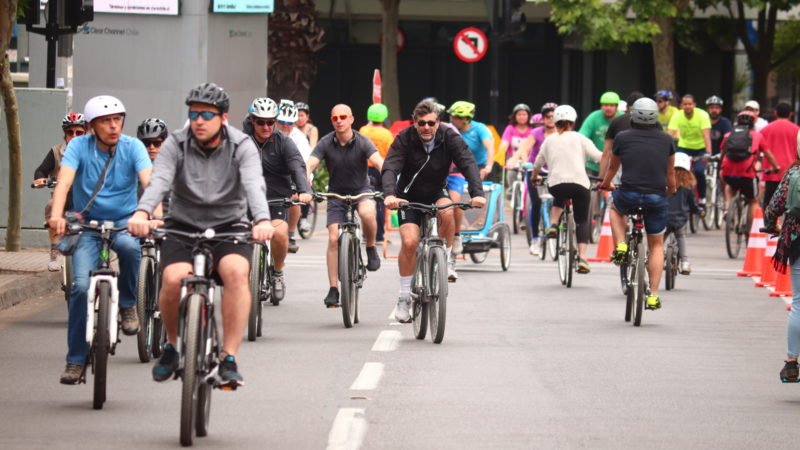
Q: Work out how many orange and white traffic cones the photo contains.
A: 4